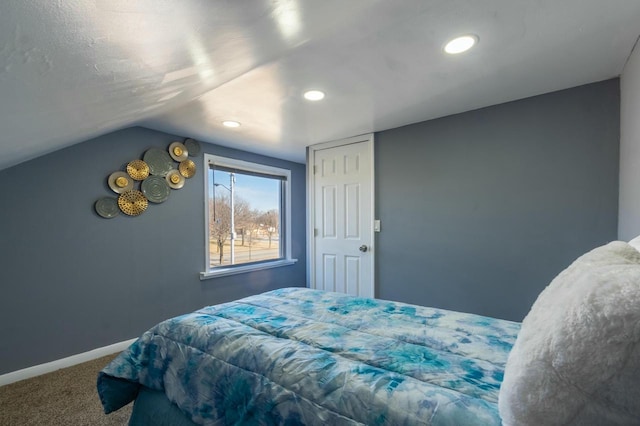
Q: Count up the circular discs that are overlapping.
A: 10